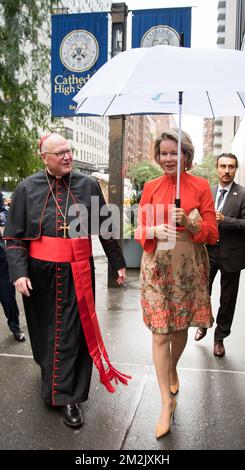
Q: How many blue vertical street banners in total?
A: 2